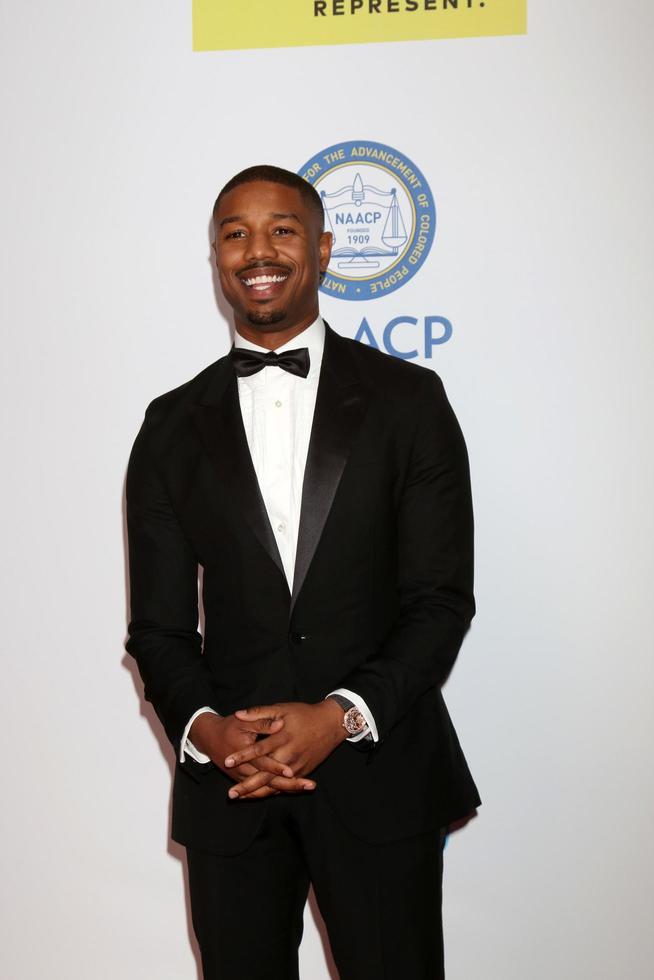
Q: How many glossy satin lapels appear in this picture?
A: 2